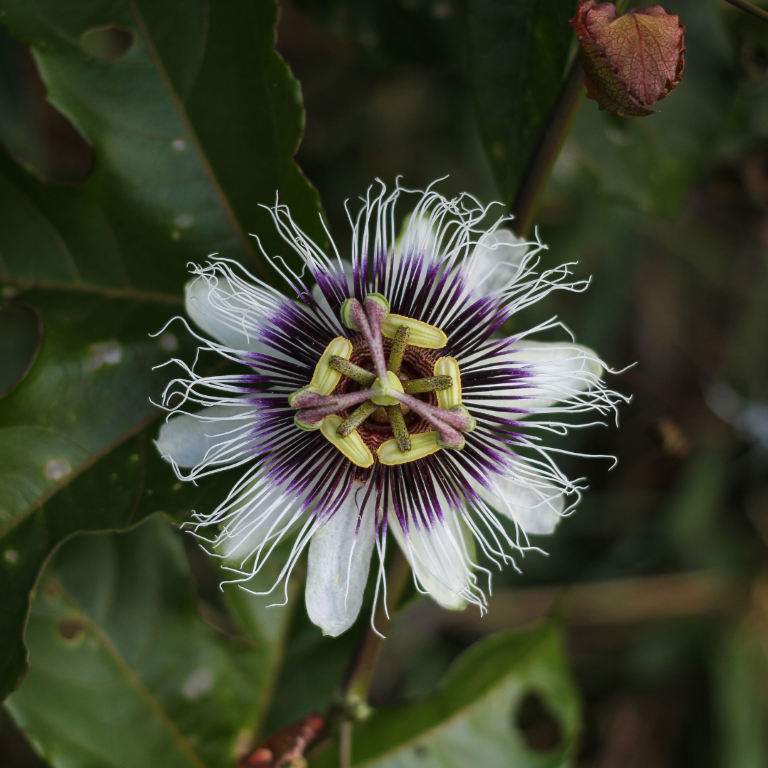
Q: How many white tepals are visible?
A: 10